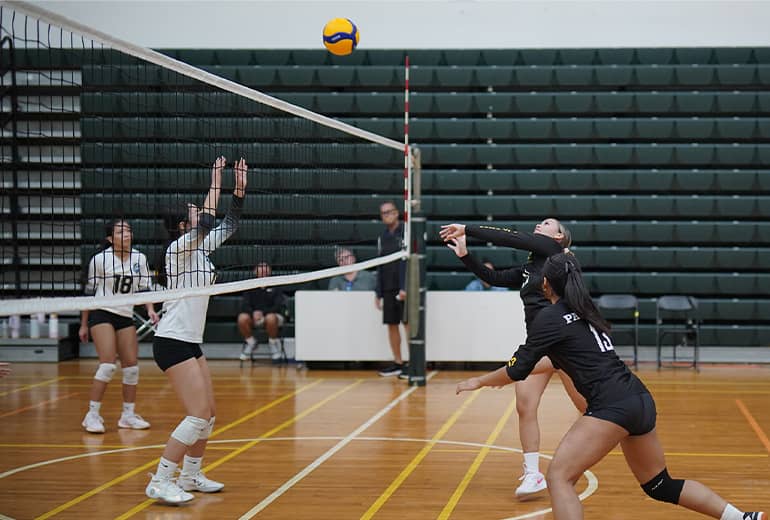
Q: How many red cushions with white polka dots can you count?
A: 0